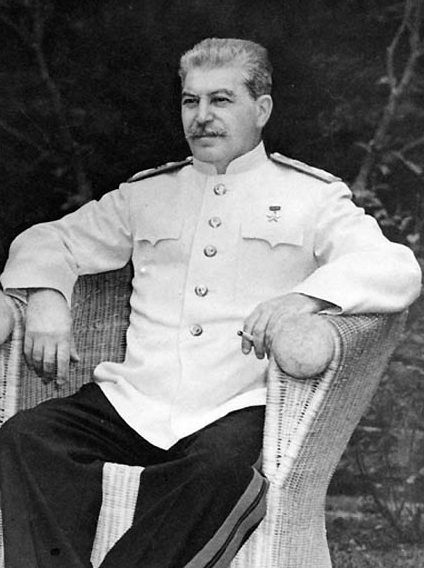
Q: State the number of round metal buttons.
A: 5